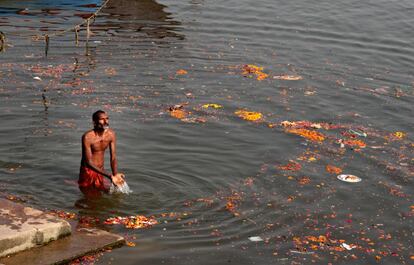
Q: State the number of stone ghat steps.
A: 2